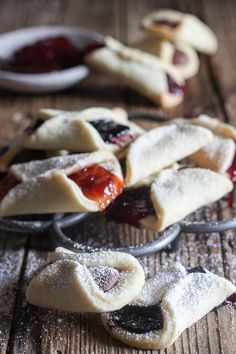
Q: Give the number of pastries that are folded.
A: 10